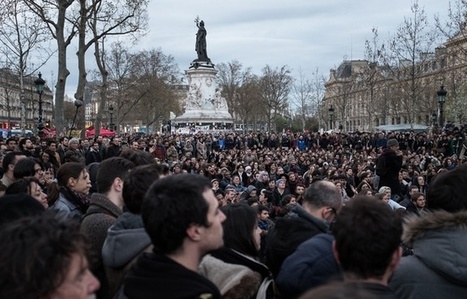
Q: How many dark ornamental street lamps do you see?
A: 4